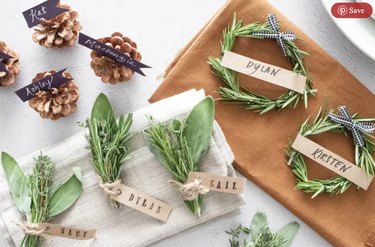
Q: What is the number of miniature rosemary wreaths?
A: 2